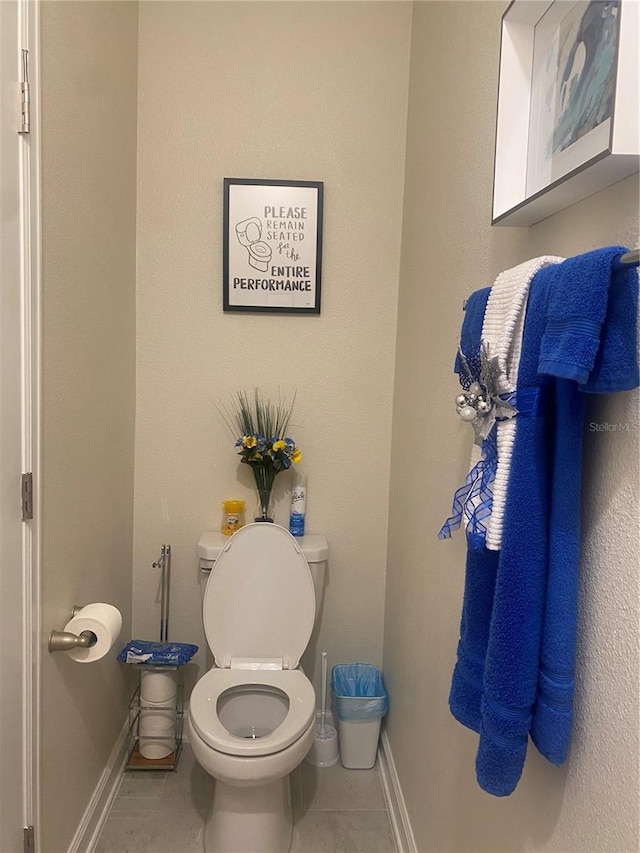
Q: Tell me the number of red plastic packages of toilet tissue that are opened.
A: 0